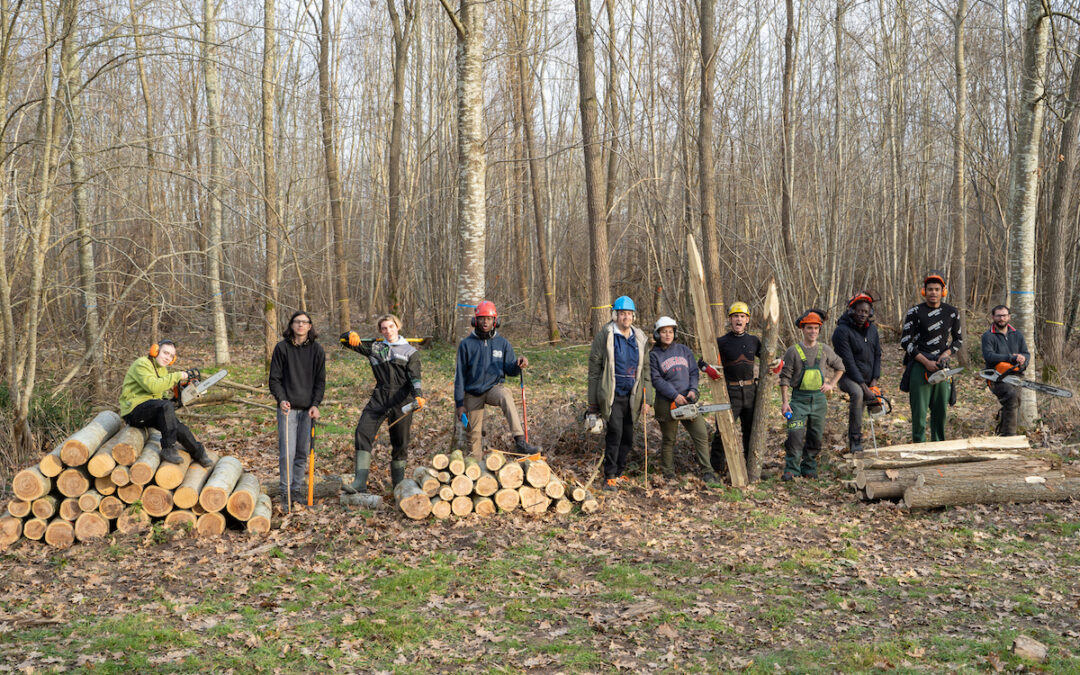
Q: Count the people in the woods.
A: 11